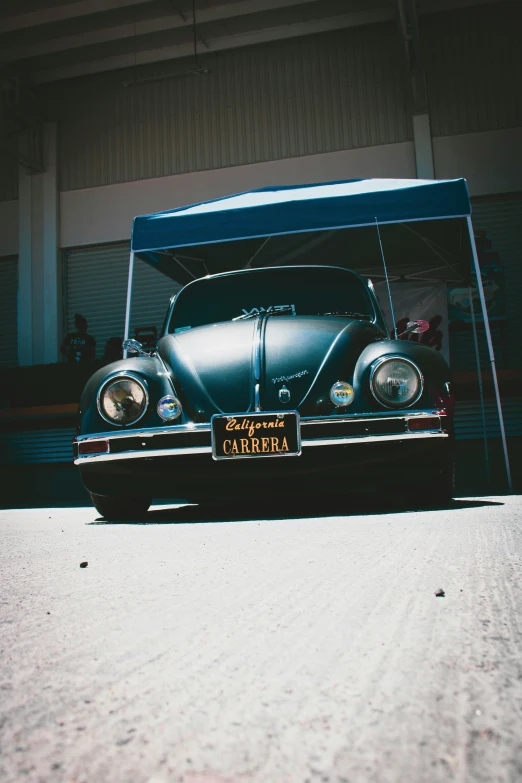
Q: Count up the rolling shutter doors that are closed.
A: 3